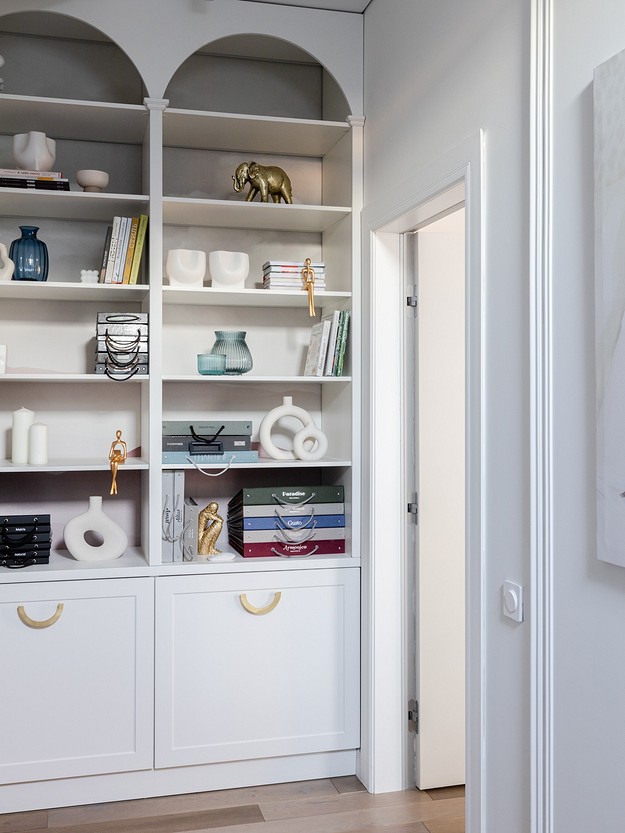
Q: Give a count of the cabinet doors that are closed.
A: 2